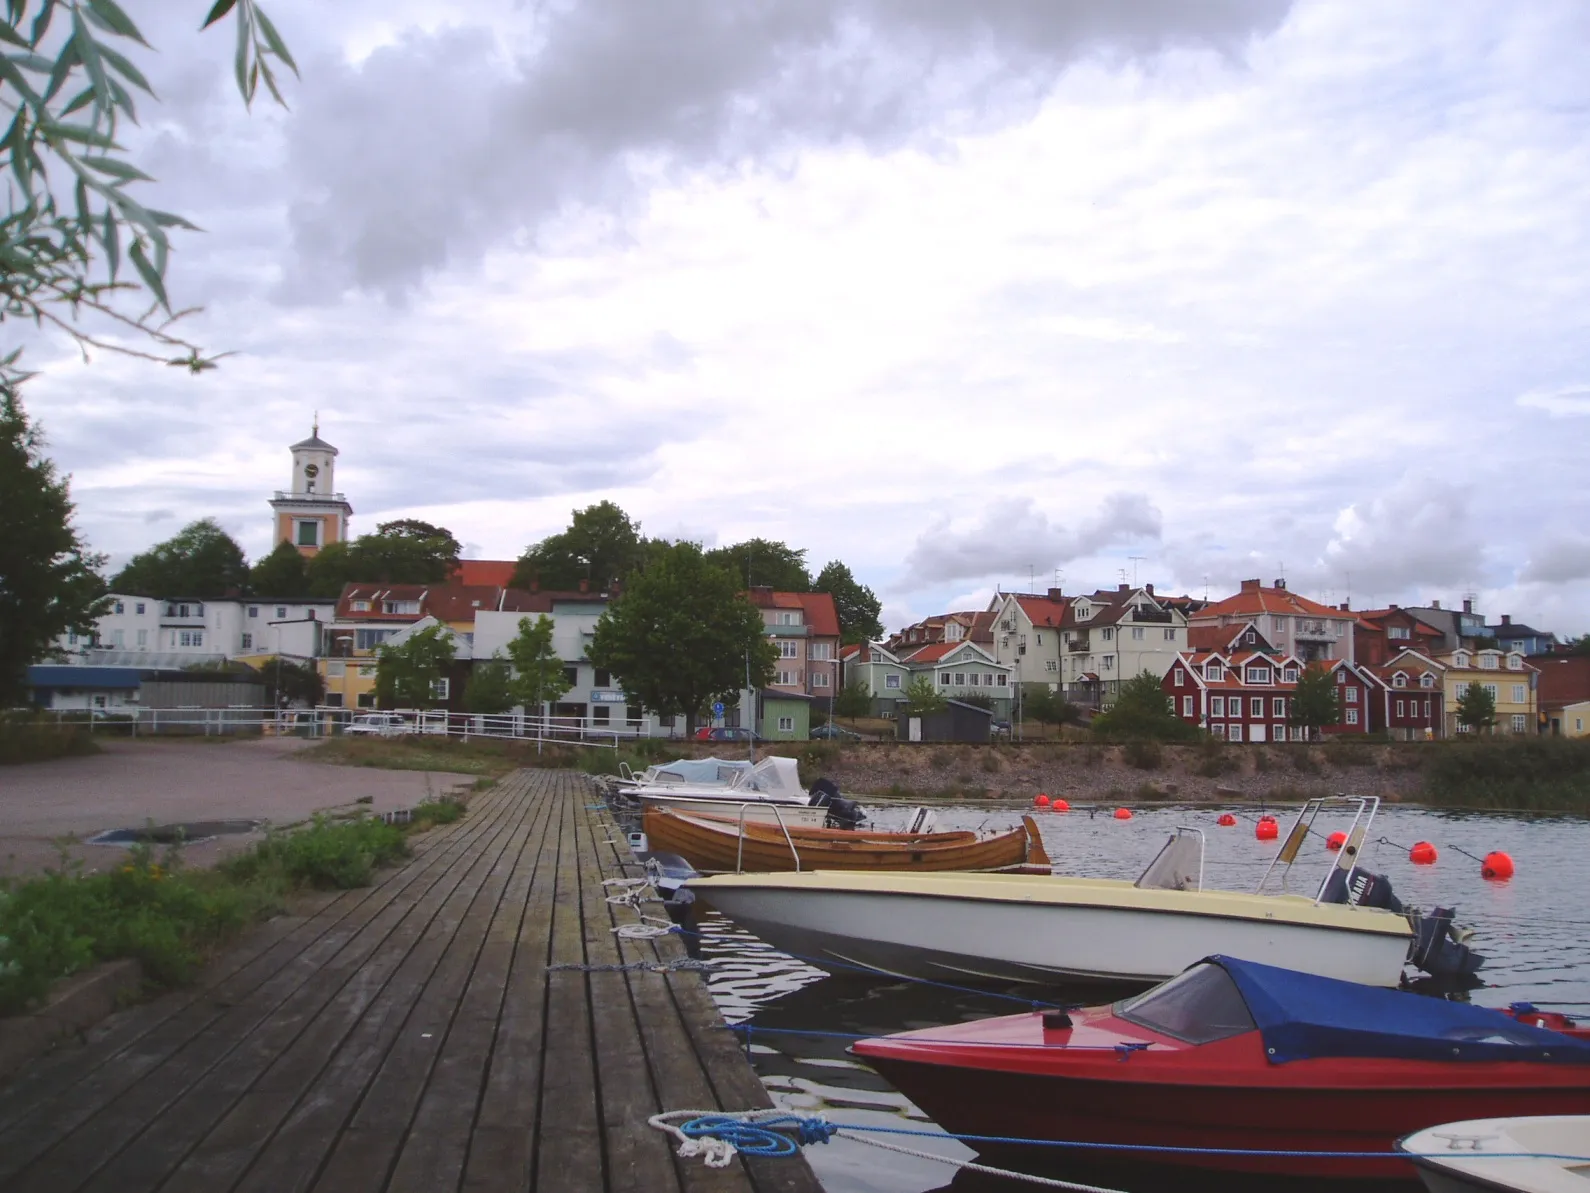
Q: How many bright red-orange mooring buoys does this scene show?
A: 8